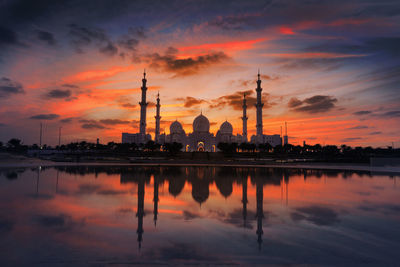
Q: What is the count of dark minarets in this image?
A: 4